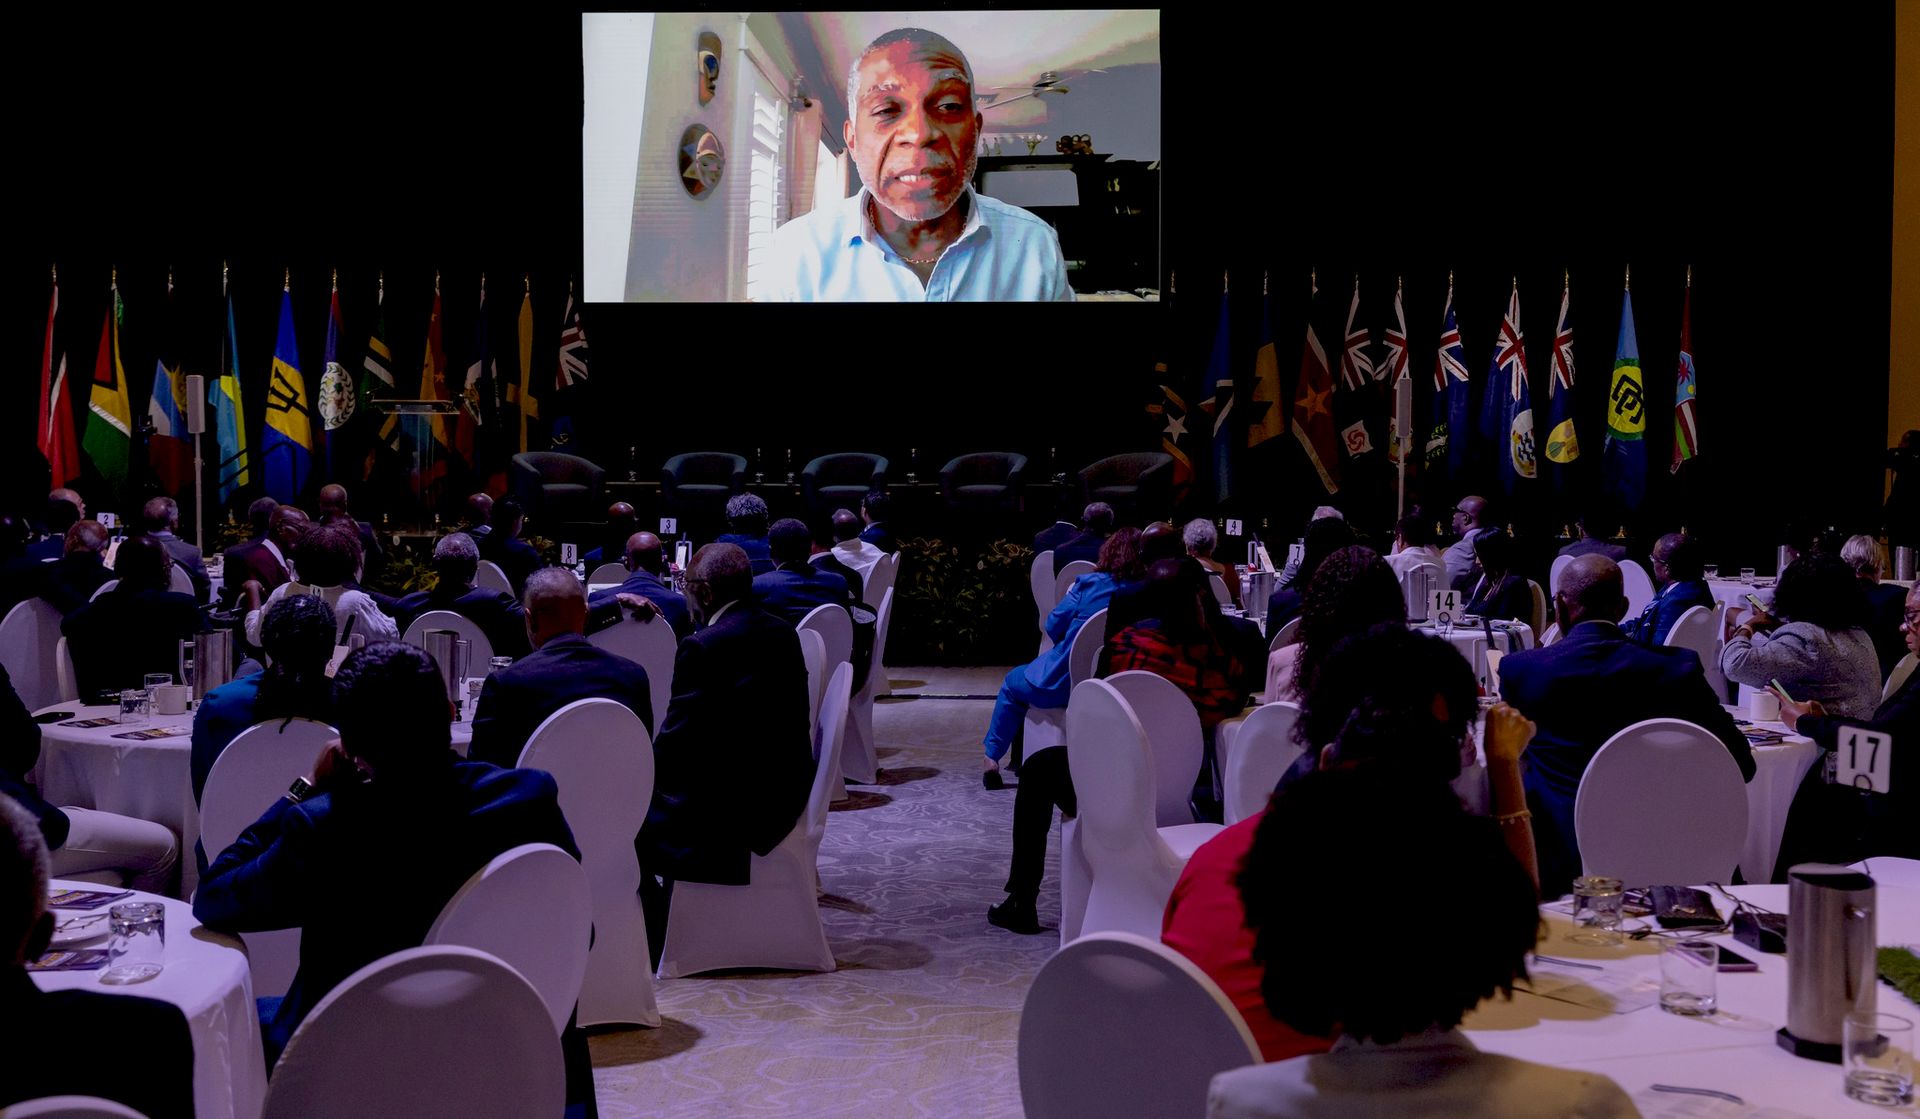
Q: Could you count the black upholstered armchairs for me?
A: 5